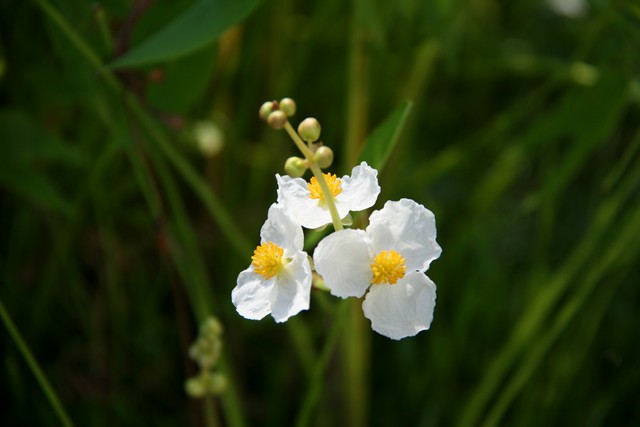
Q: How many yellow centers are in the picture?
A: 3